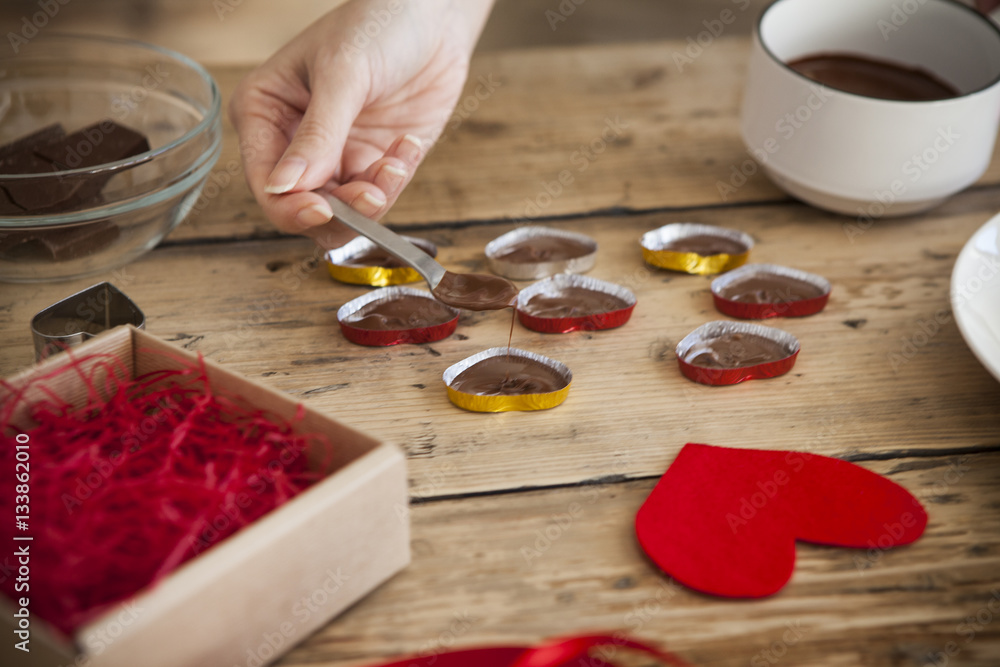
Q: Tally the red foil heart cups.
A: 4